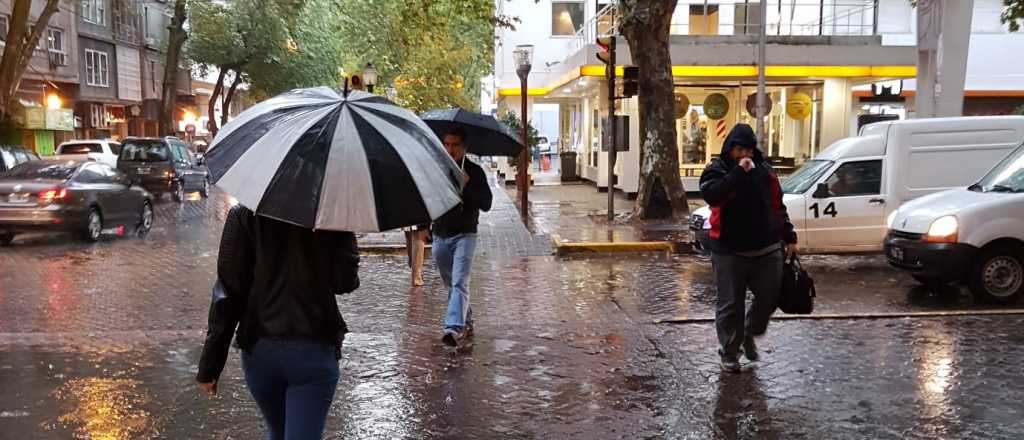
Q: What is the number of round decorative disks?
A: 4